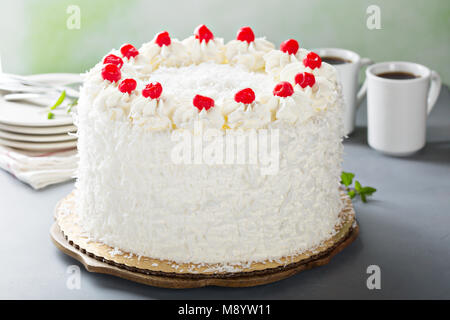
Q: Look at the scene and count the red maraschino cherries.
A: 14